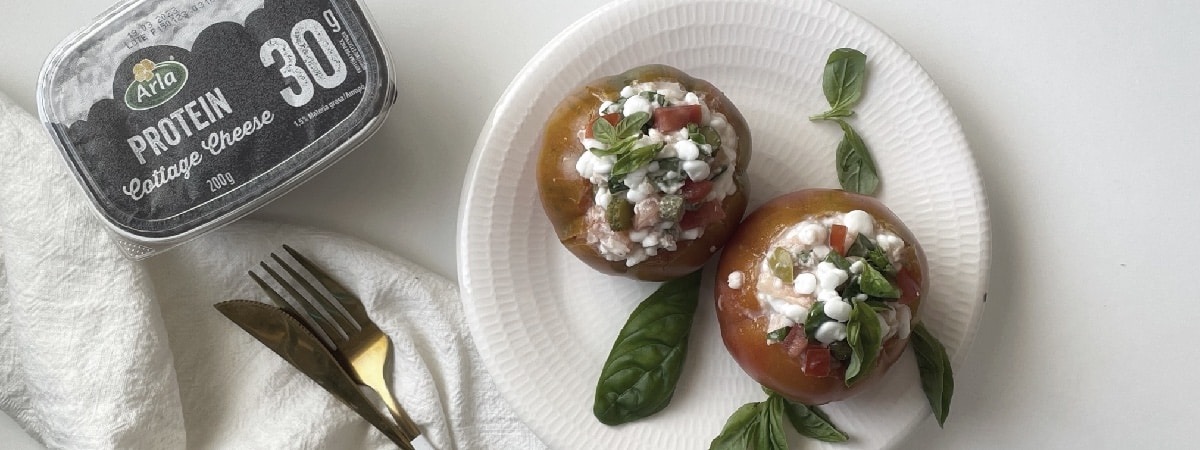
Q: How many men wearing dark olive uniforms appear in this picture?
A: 0